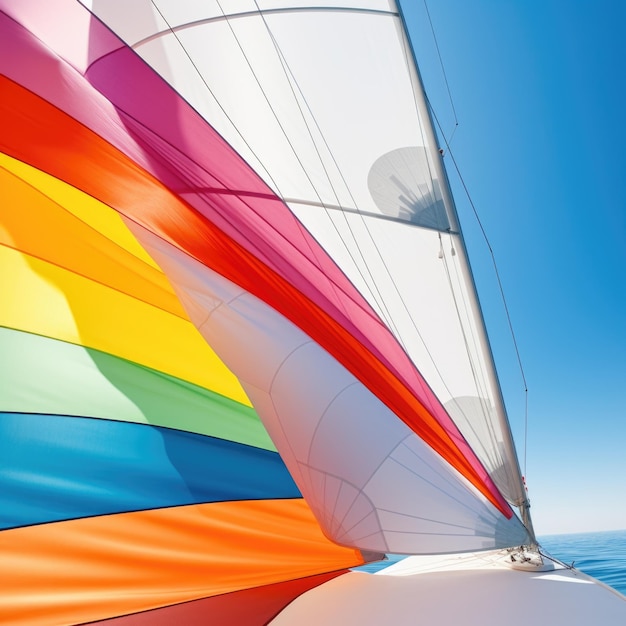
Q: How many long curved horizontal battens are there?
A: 2